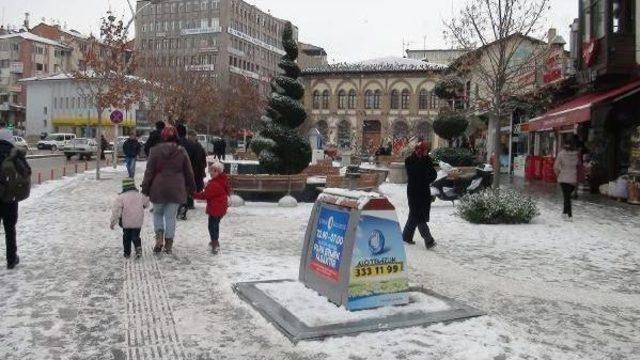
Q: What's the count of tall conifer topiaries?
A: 2